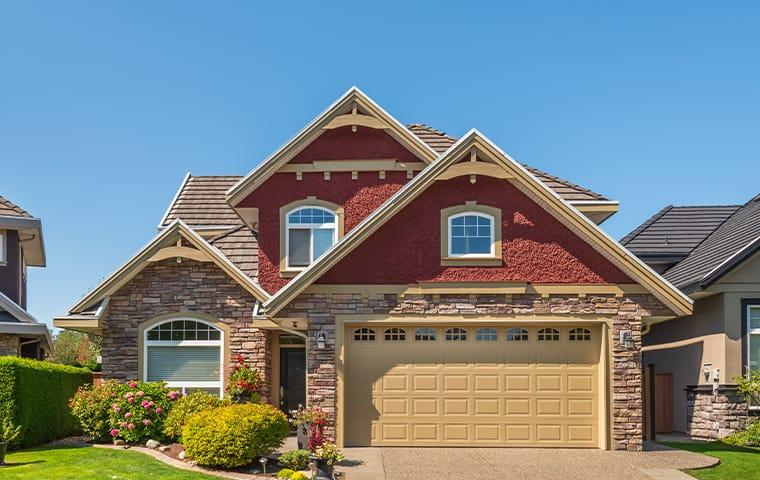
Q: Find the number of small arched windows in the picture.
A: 8